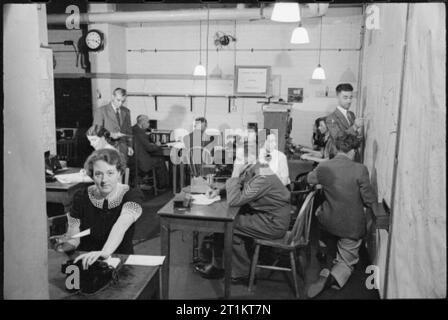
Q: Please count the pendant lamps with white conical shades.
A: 4